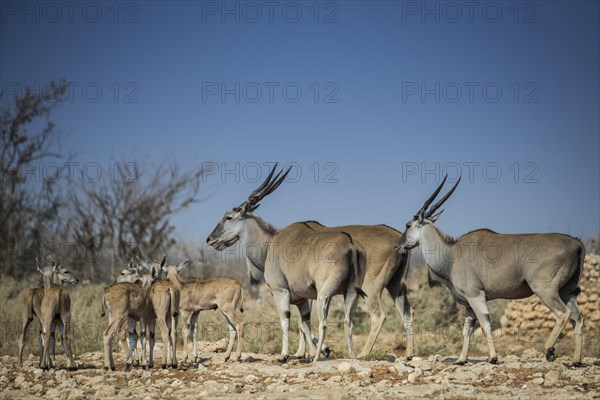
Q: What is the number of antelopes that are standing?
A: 9